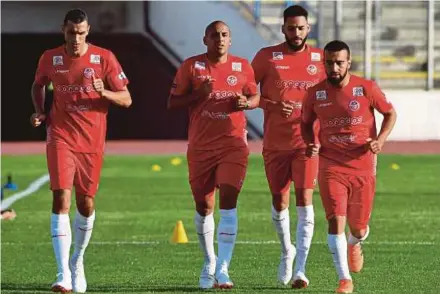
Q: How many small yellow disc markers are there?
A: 3